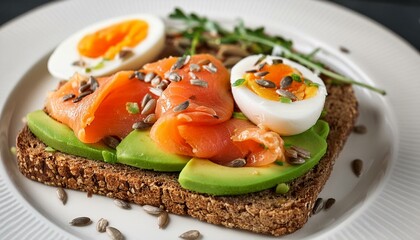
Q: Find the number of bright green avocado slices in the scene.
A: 3